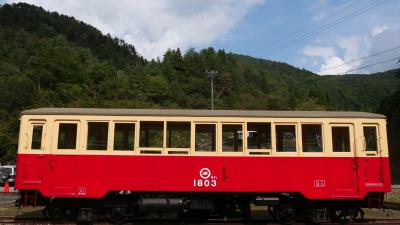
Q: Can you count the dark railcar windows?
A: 13